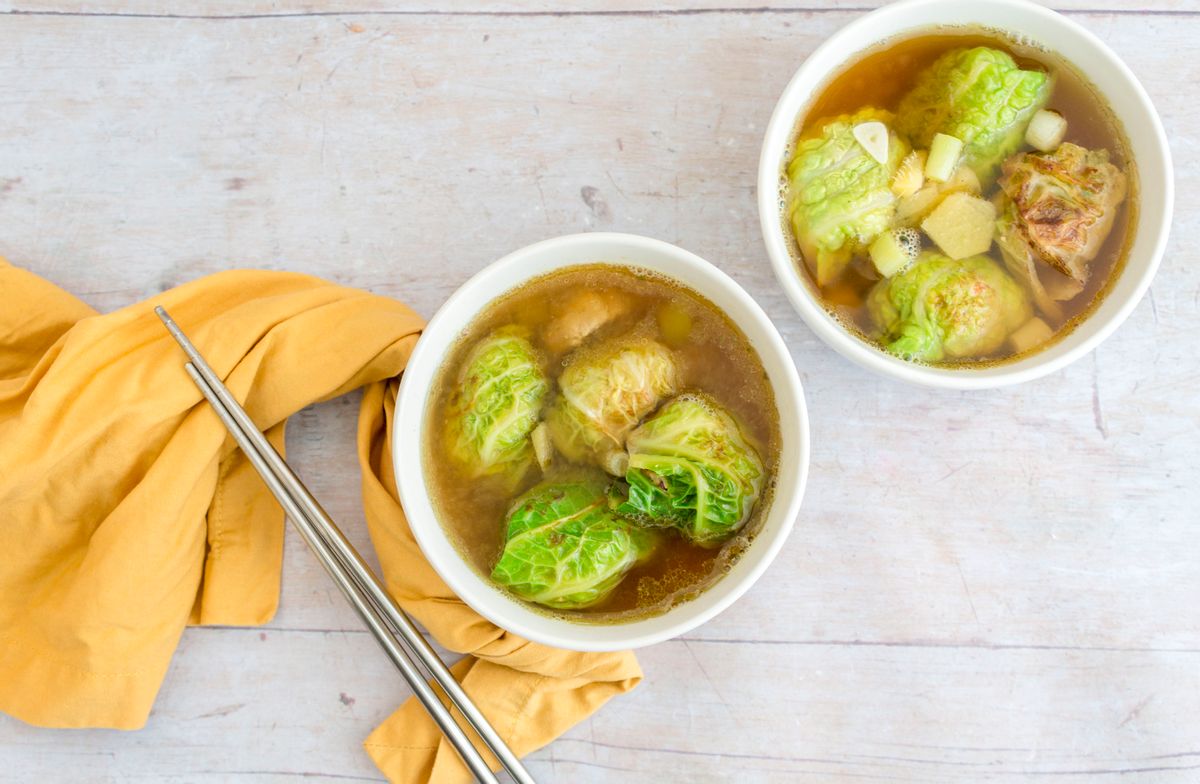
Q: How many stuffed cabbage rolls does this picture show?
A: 8